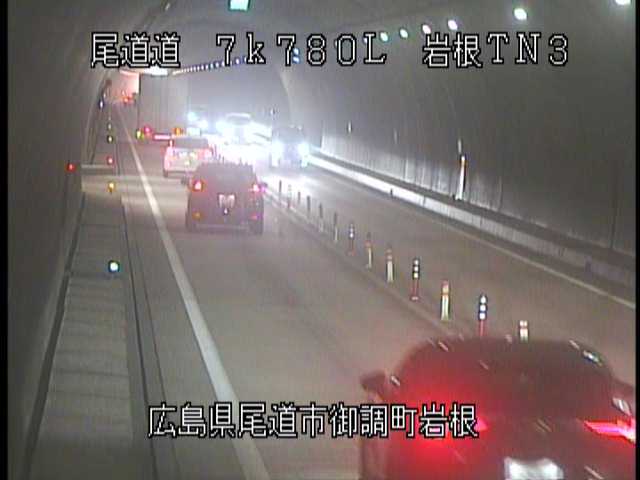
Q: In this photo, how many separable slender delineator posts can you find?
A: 13